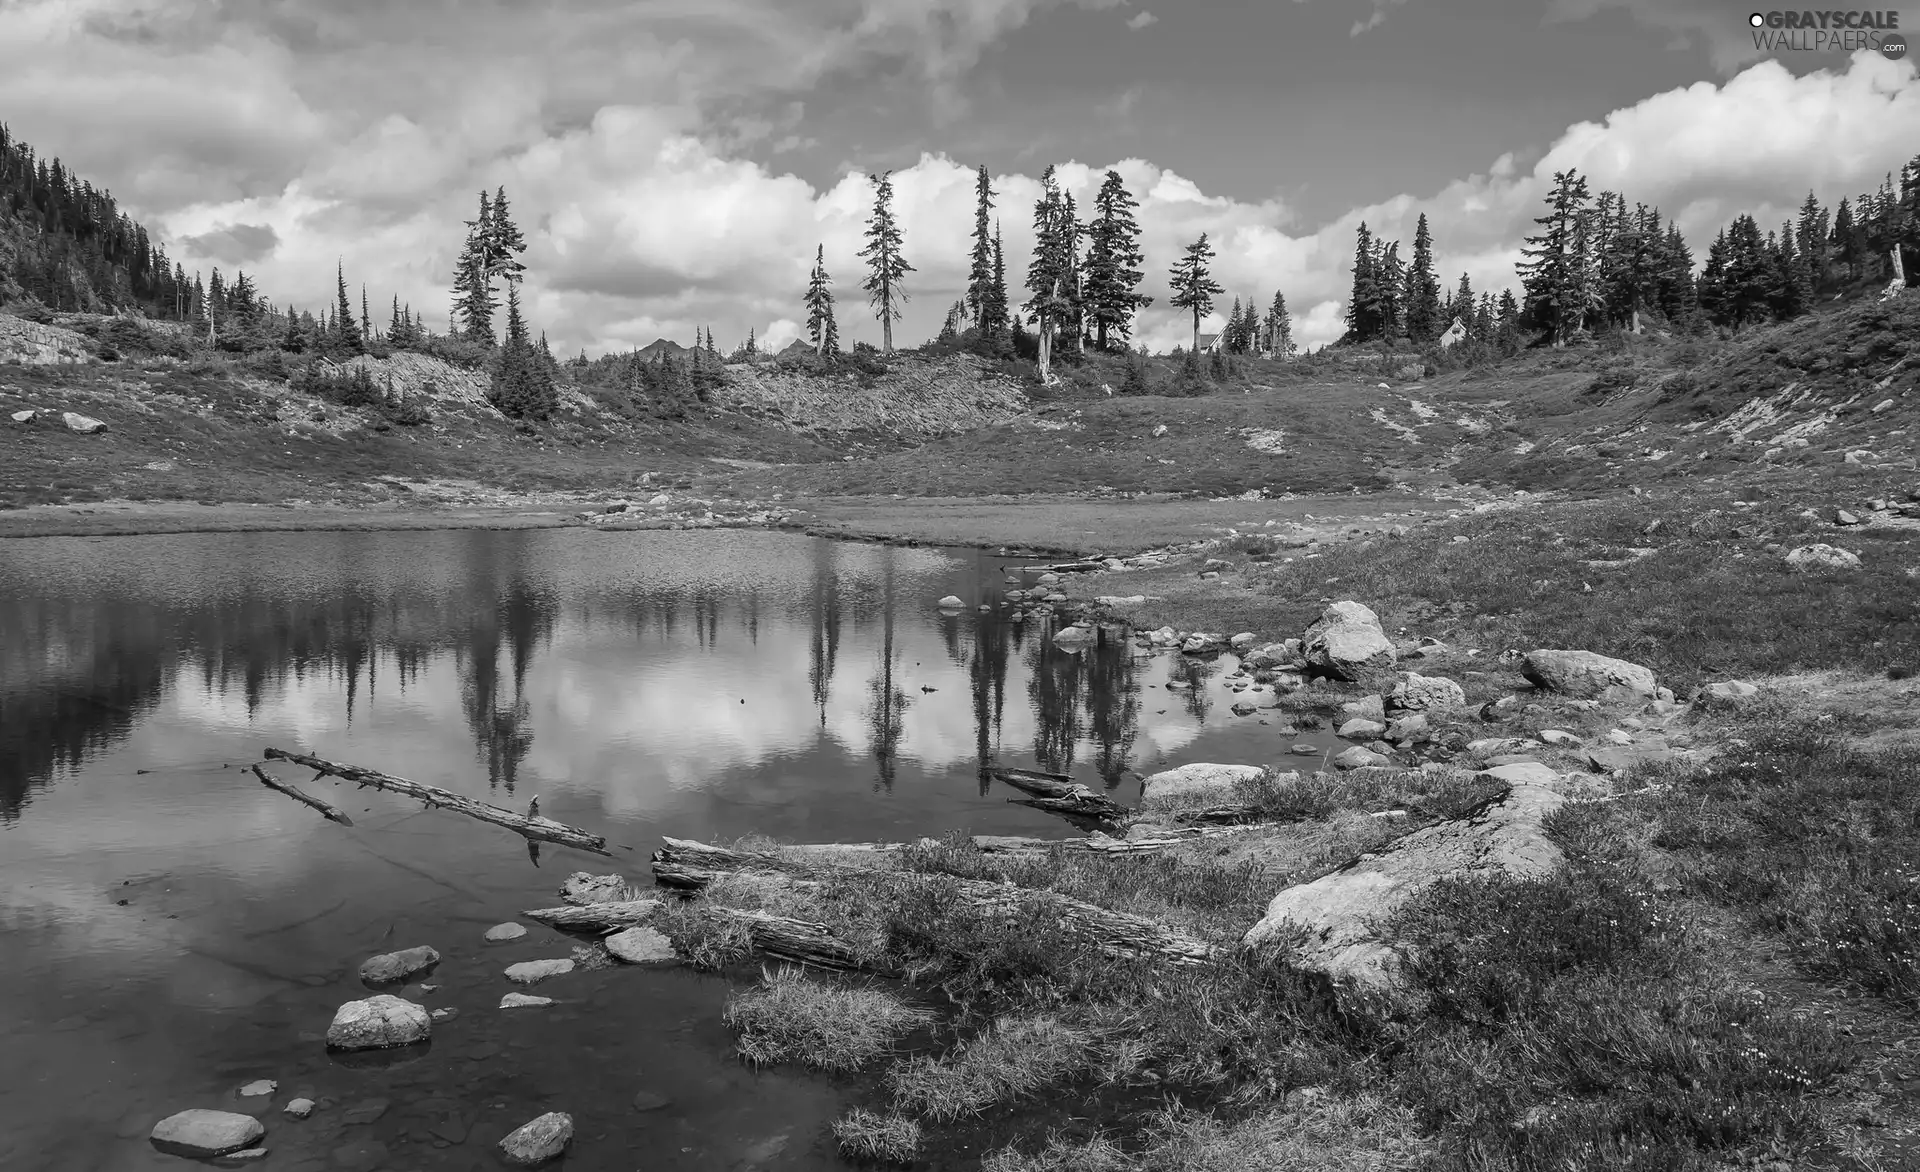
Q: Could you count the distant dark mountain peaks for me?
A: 2